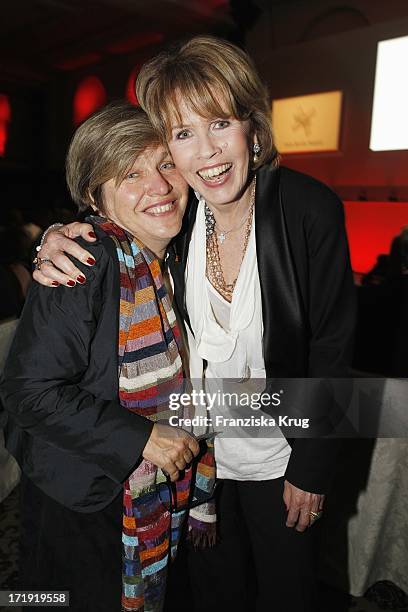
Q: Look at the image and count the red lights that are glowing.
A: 3